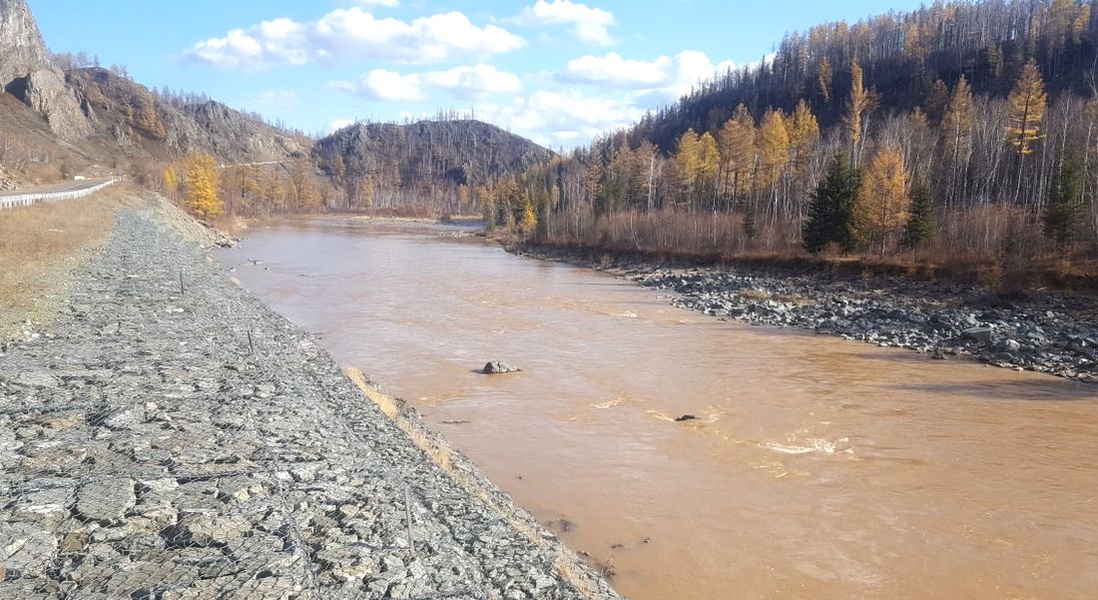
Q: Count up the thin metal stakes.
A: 3